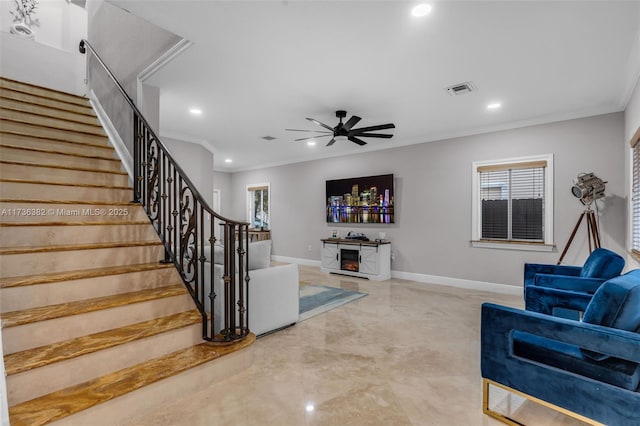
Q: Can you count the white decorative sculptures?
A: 1